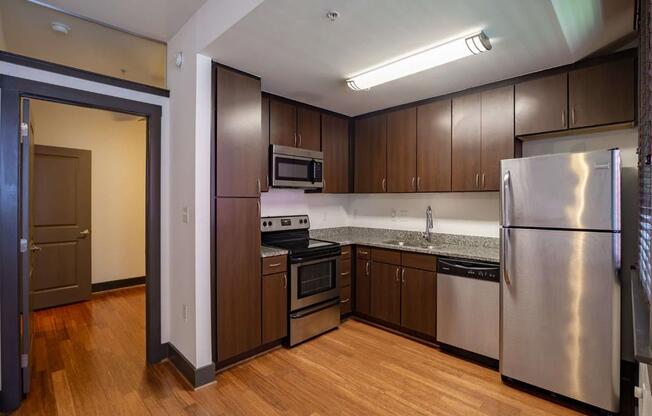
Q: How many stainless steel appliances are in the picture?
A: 4